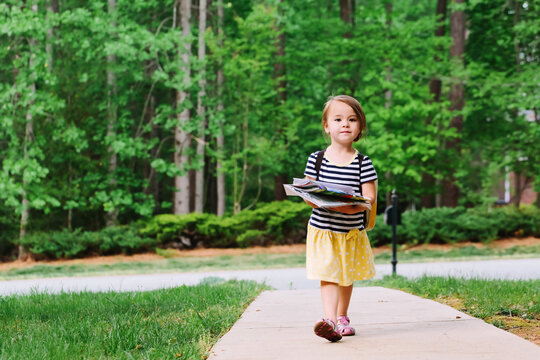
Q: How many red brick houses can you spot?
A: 1